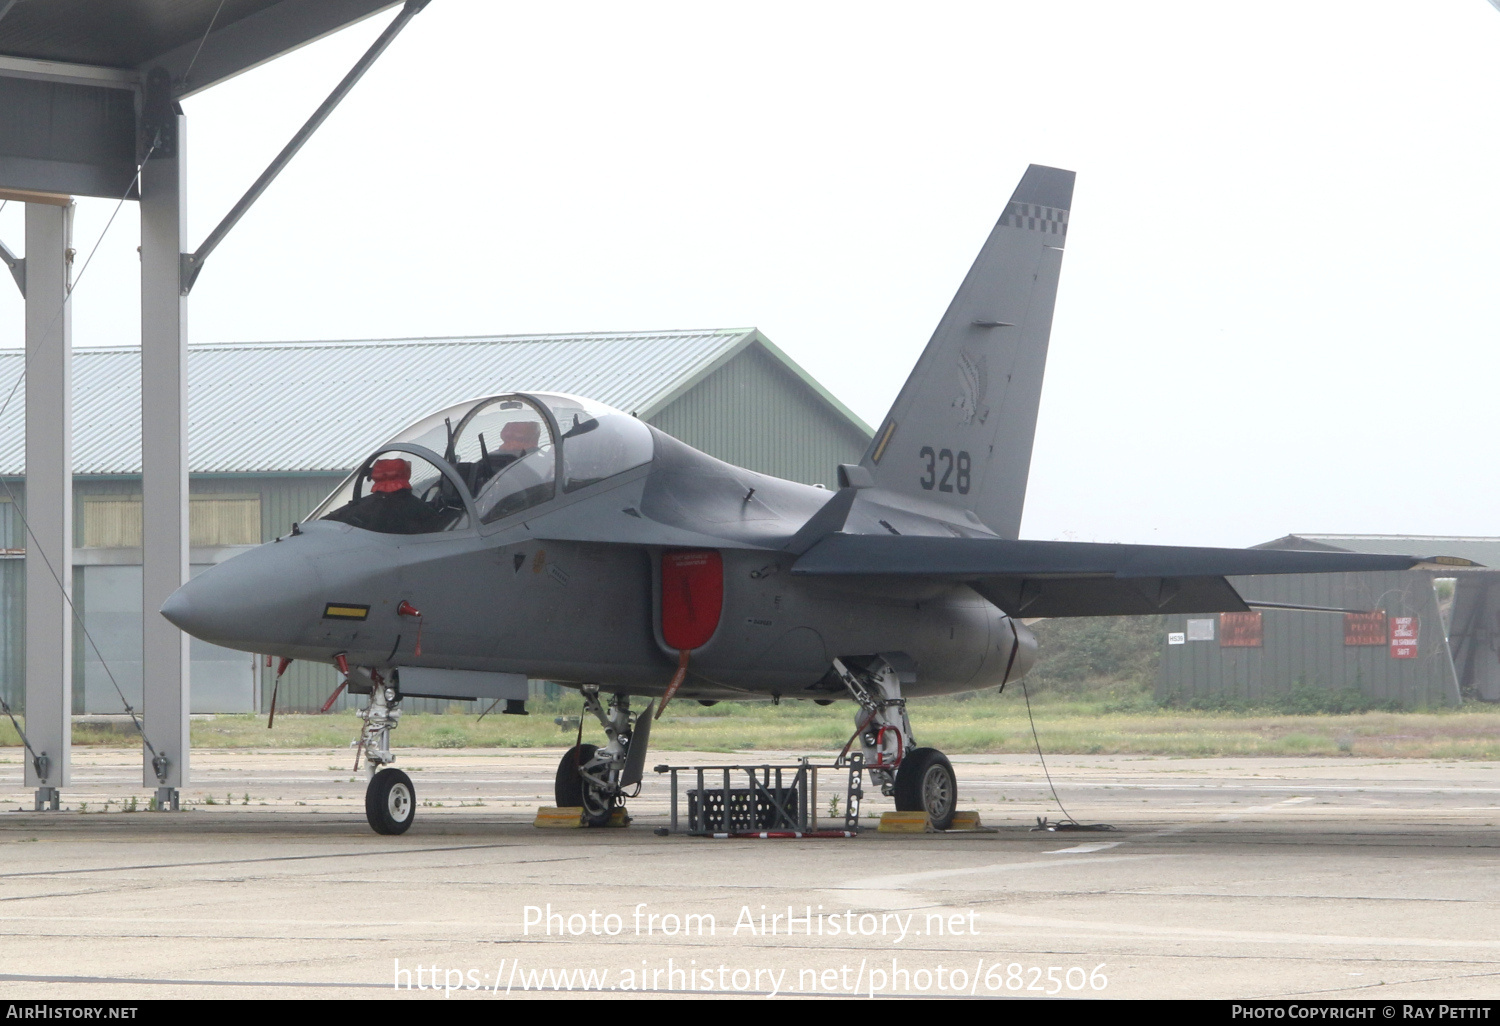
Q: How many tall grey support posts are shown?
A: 2